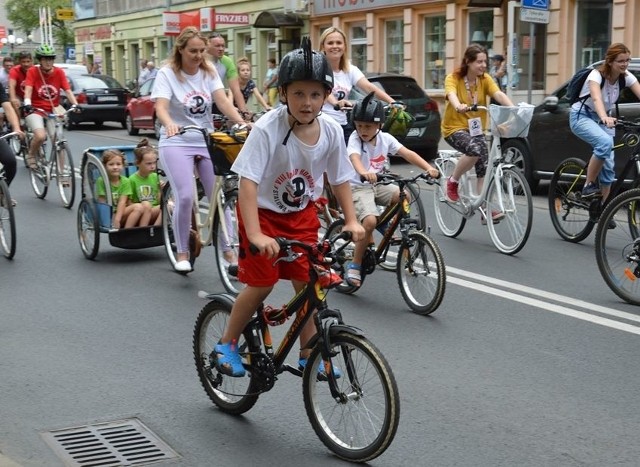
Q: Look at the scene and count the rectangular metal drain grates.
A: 1